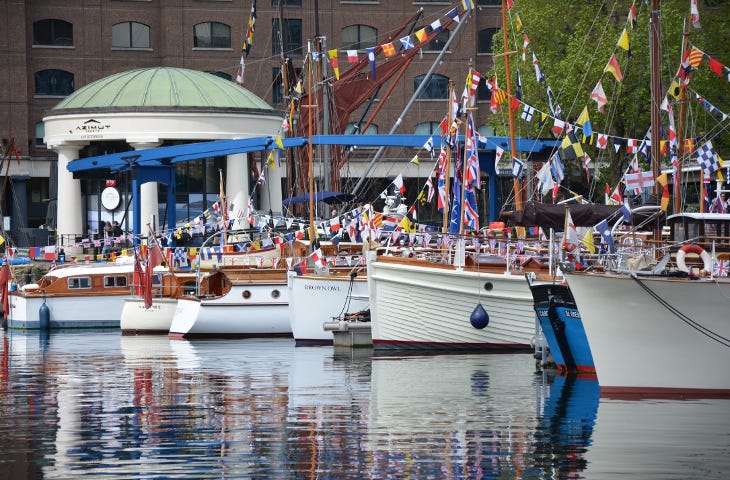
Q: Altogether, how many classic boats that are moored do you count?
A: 7